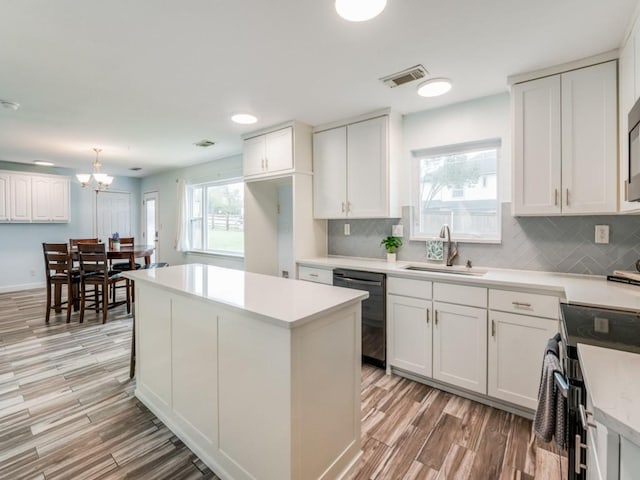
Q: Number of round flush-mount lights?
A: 4